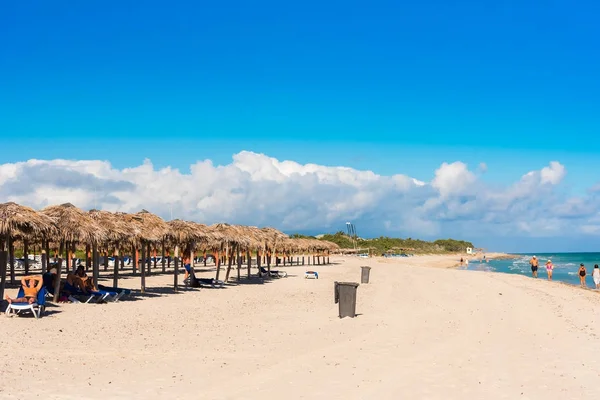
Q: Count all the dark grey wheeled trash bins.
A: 2